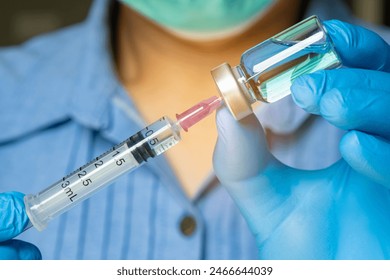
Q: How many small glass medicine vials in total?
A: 1